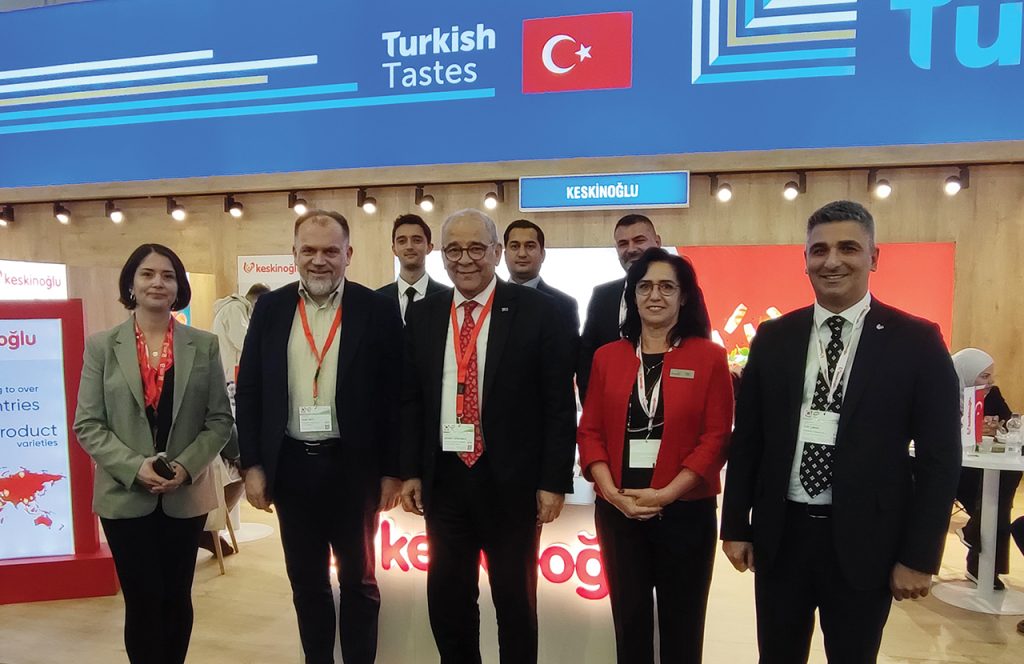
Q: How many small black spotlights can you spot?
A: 13